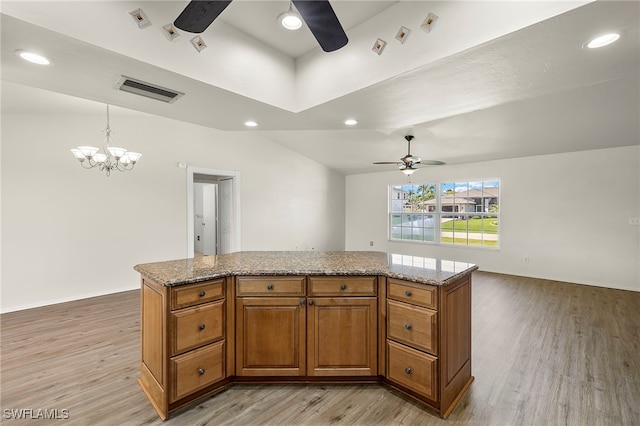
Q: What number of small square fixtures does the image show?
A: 6